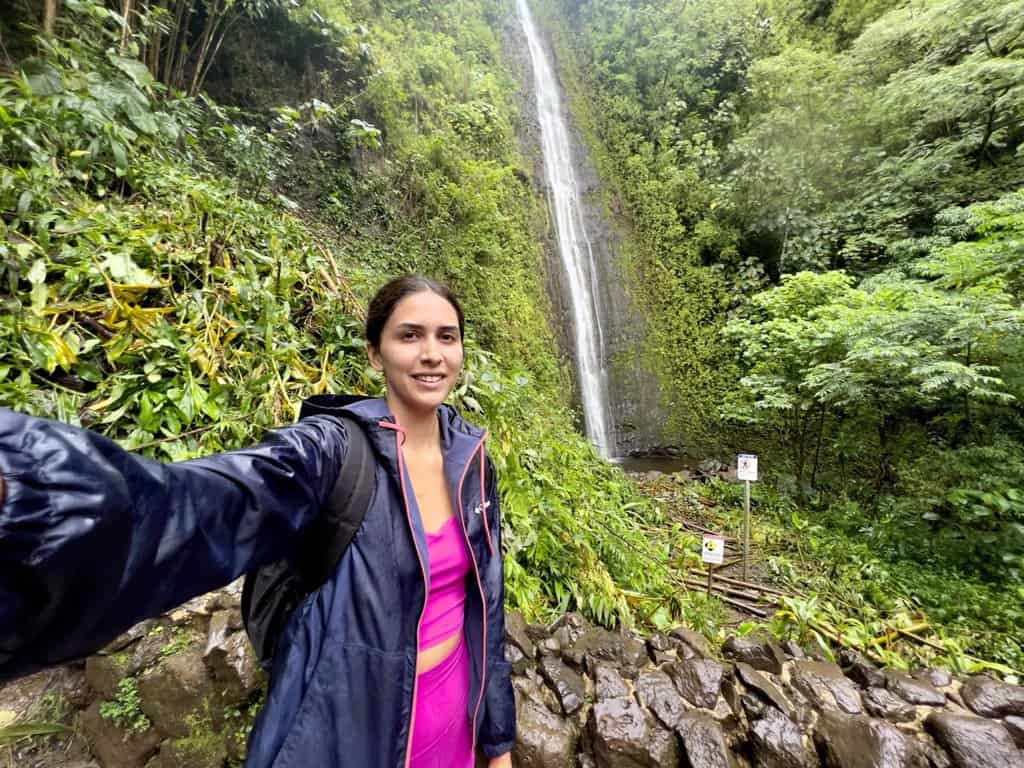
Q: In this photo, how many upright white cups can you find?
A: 0